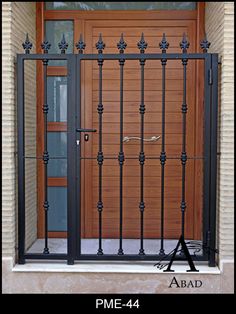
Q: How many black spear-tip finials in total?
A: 10